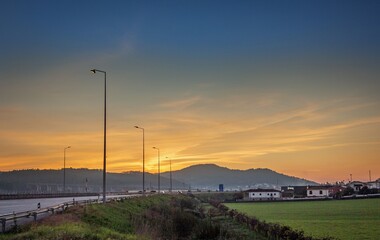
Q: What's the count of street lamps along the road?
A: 5